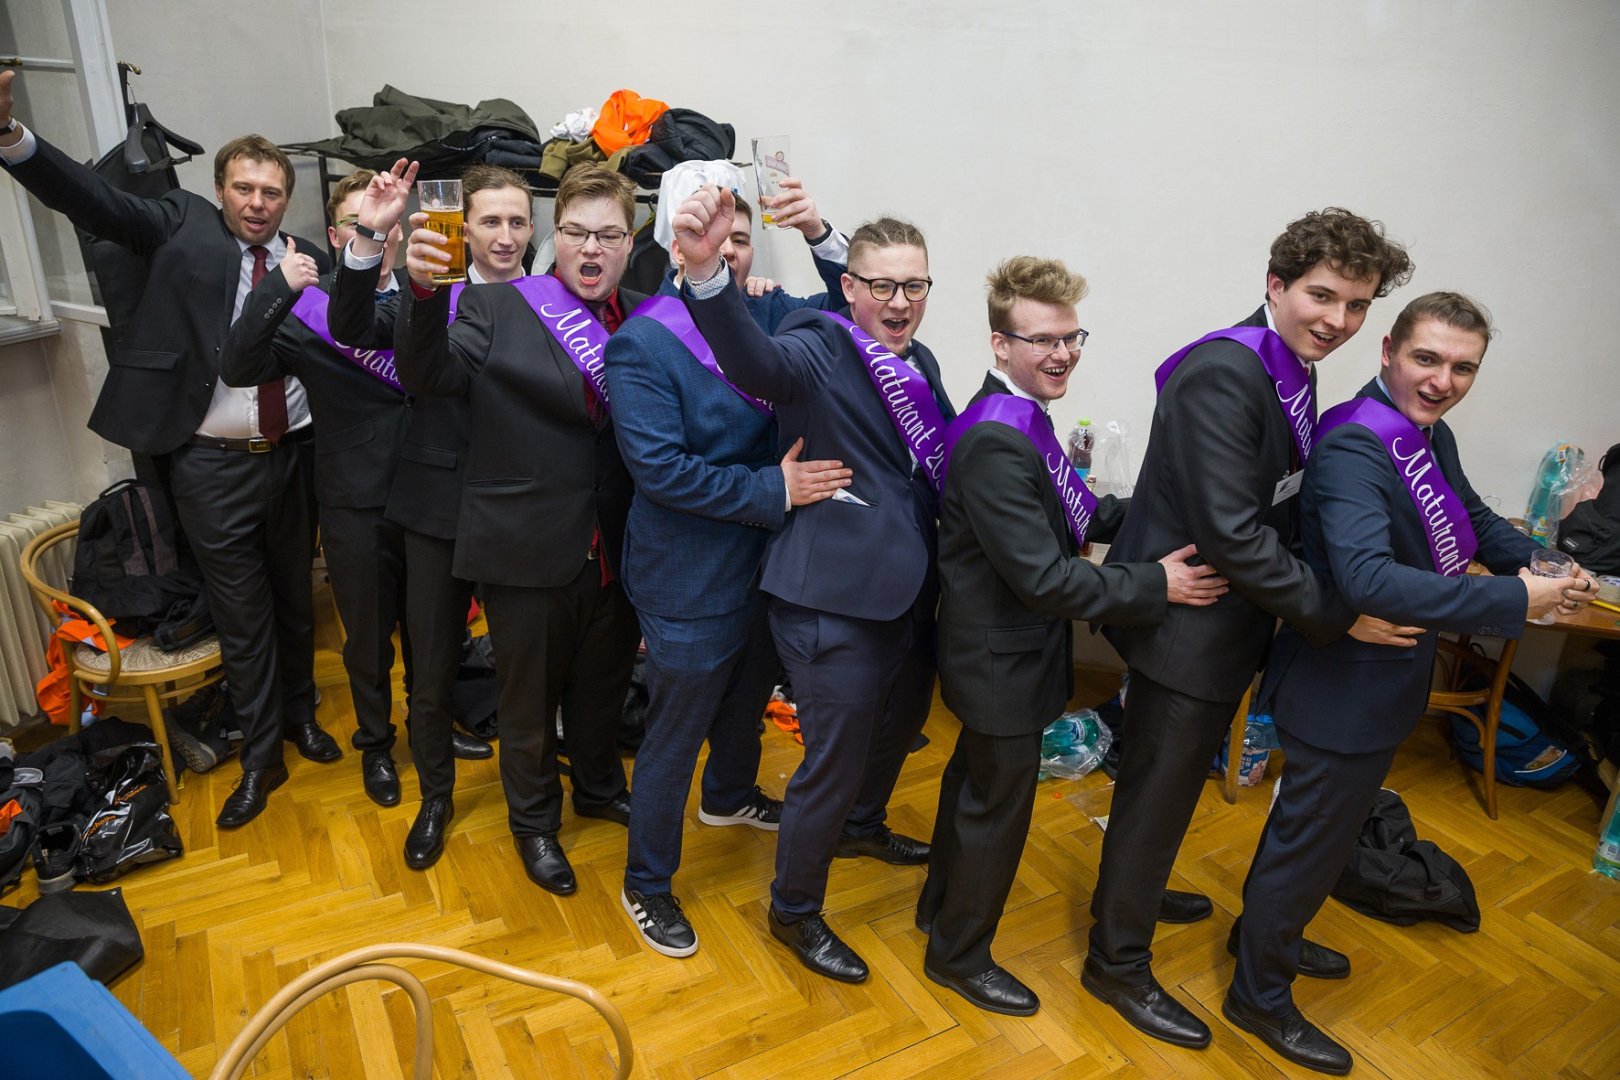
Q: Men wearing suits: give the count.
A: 9